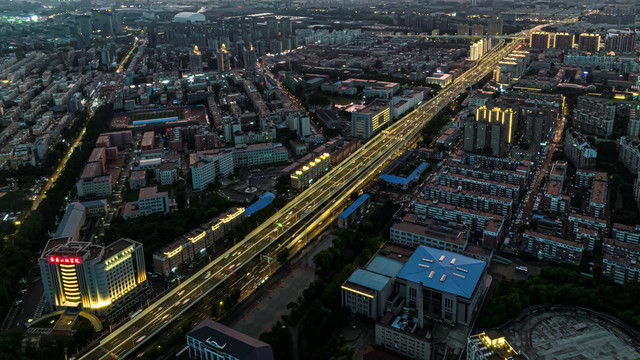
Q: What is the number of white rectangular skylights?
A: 8